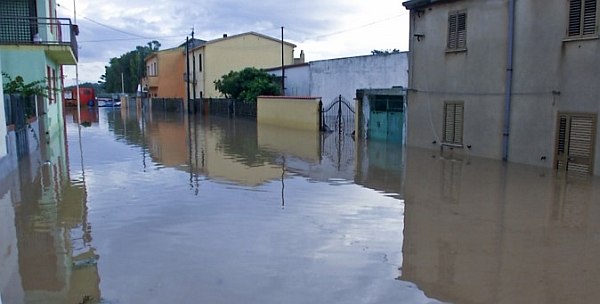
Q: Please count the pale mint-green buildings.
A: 1